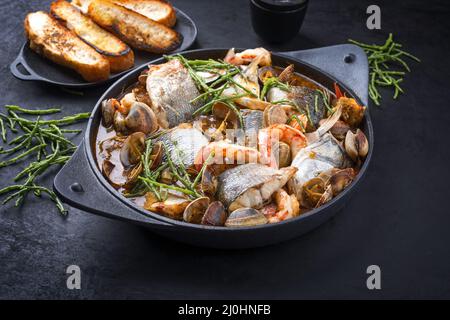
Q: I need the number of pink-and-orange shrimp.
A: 4